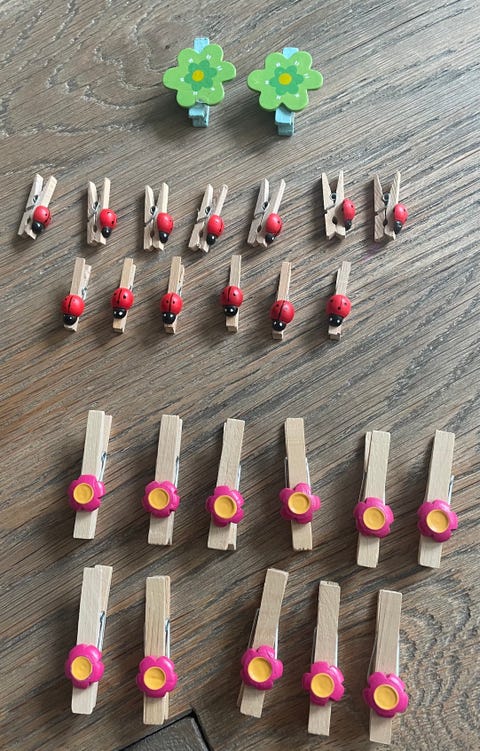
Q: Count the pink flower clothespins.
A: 11